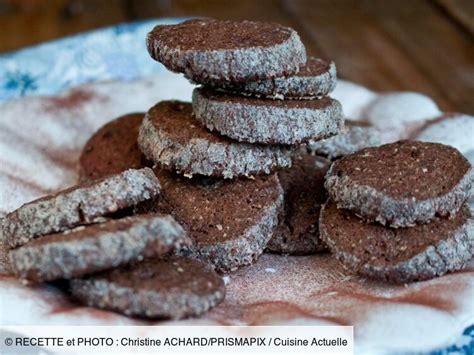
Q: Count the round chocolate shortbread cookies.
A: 13